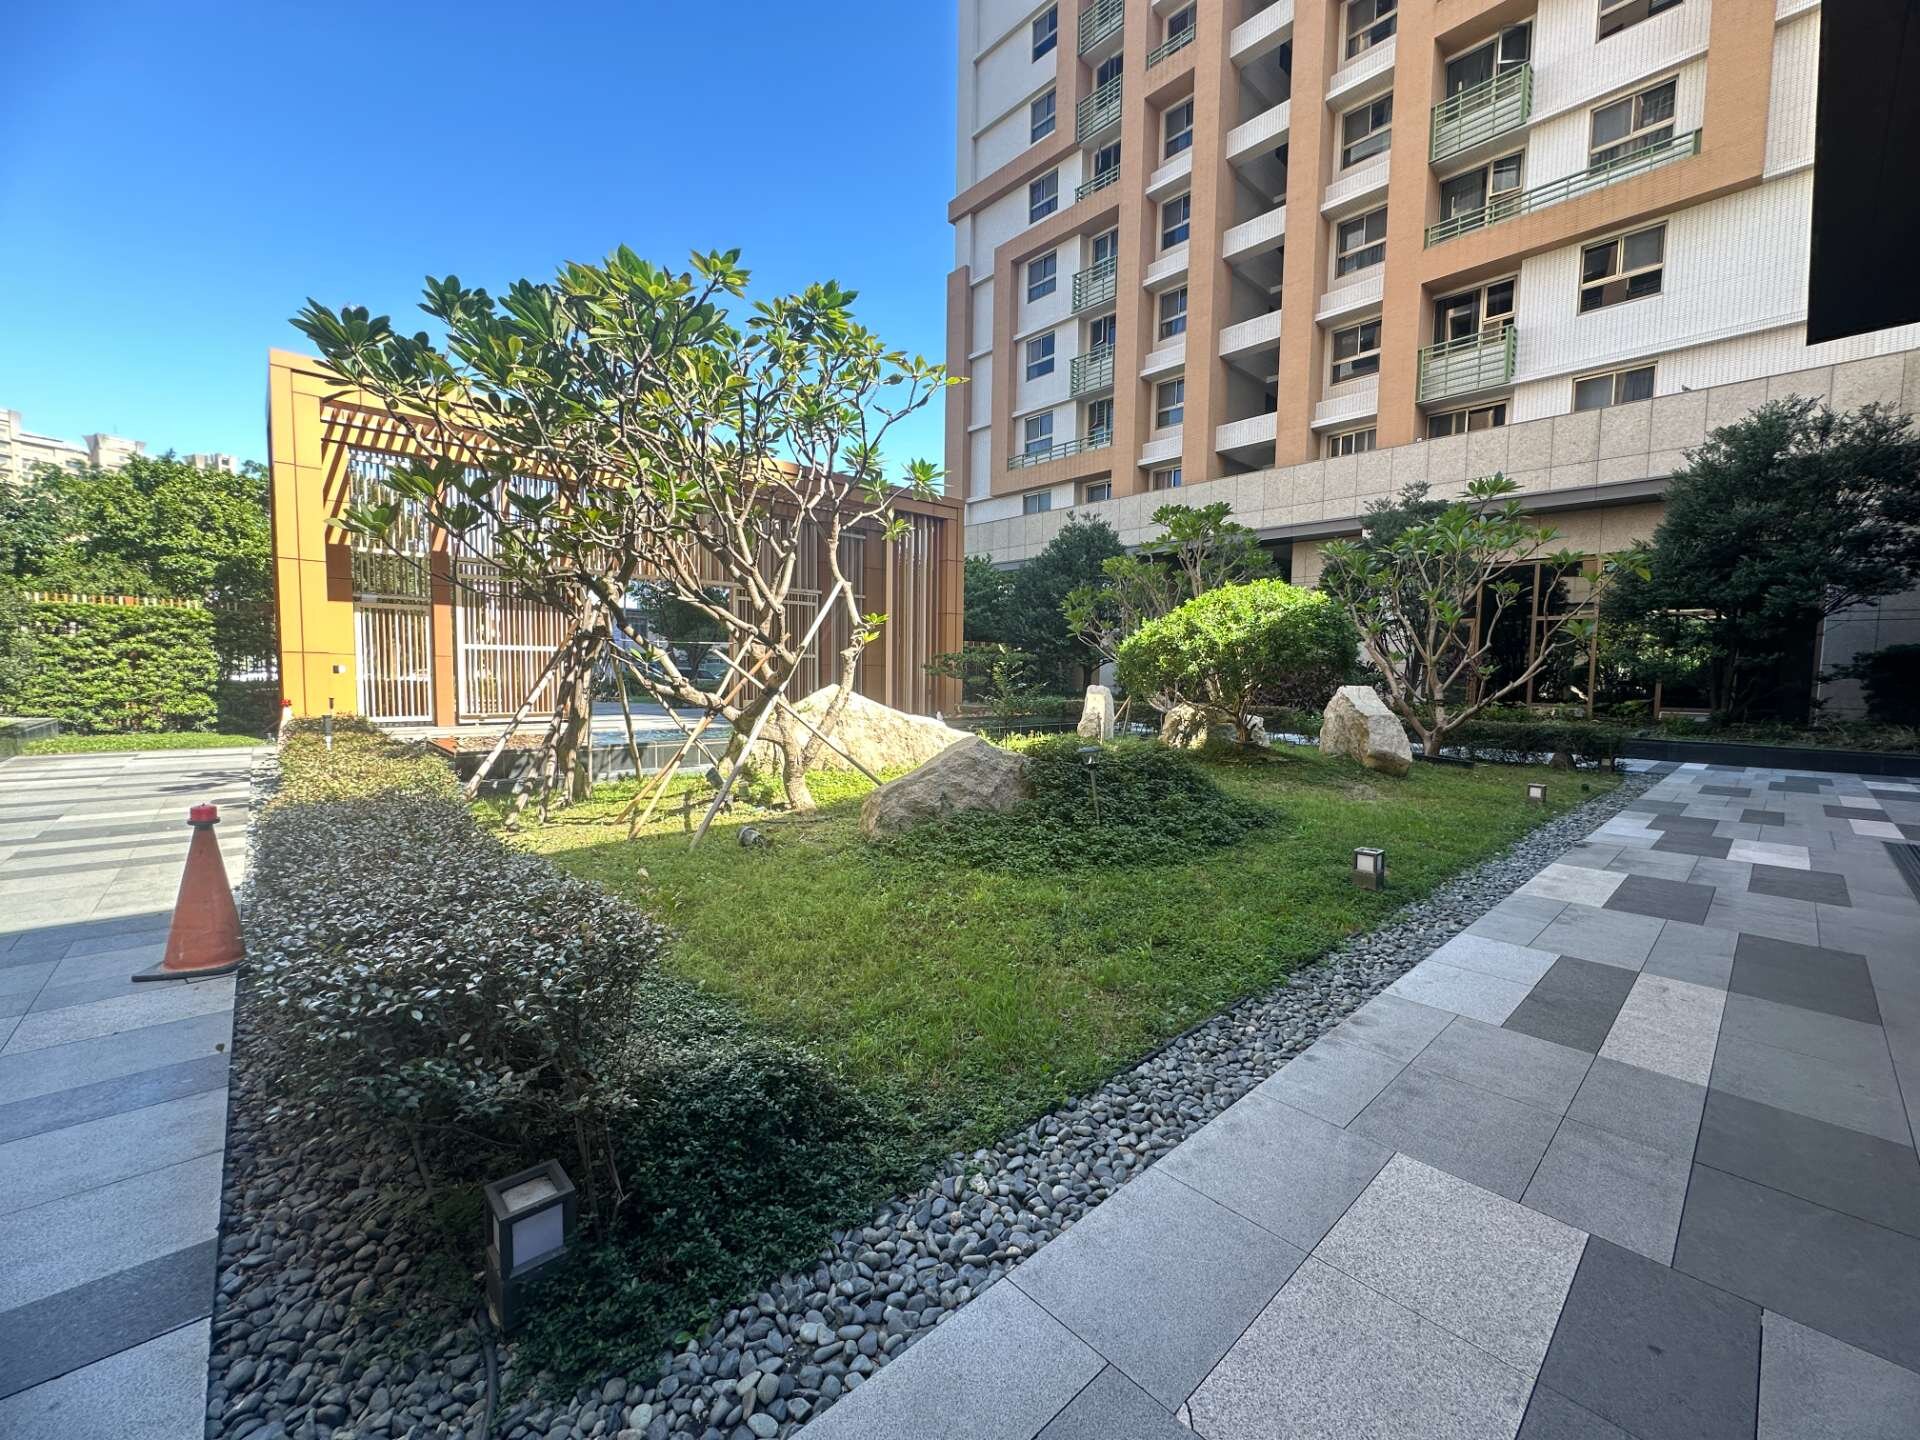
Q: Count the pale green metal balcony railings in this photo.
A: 10